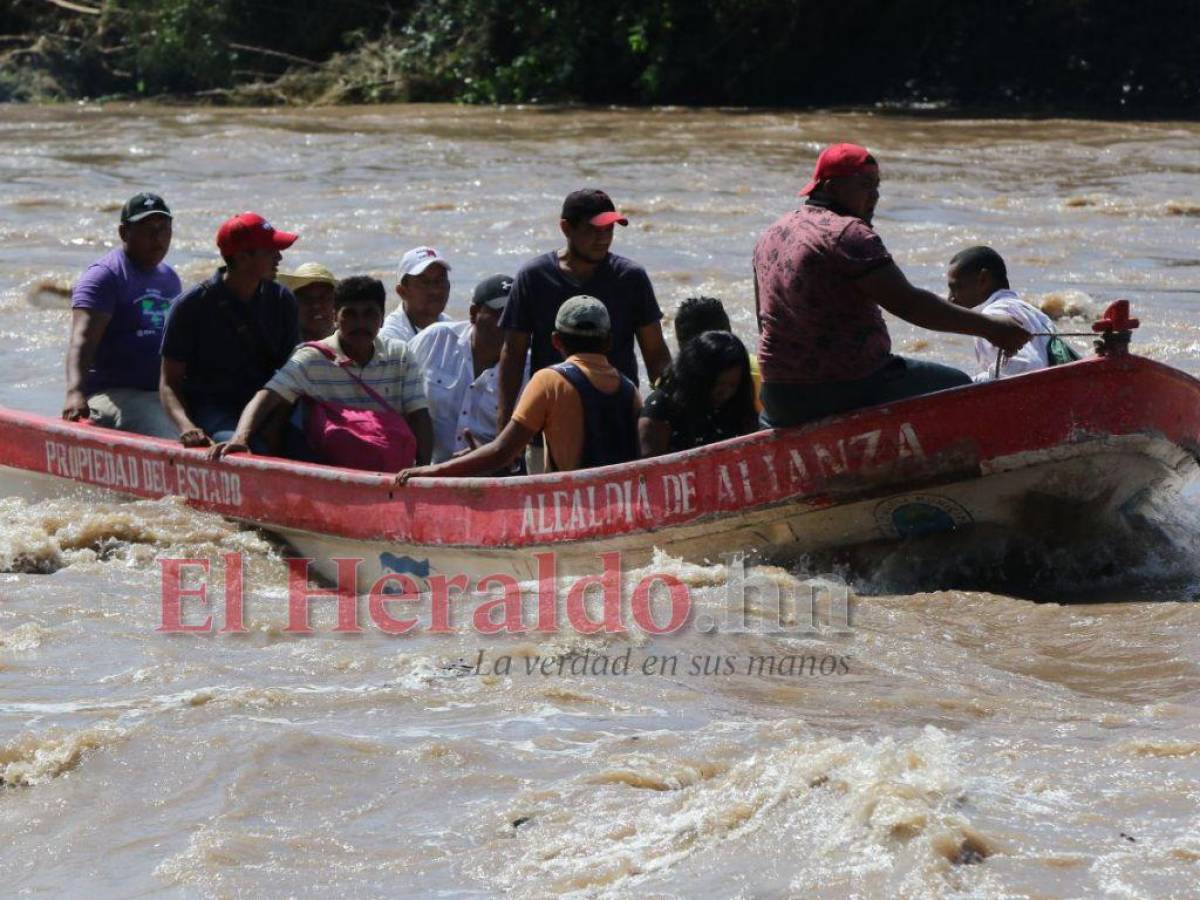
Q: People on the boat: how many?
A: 12